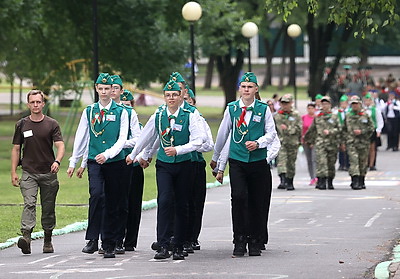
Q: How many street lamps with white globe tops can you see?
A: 3